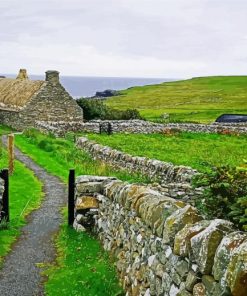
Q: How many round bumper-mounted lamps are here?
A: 0